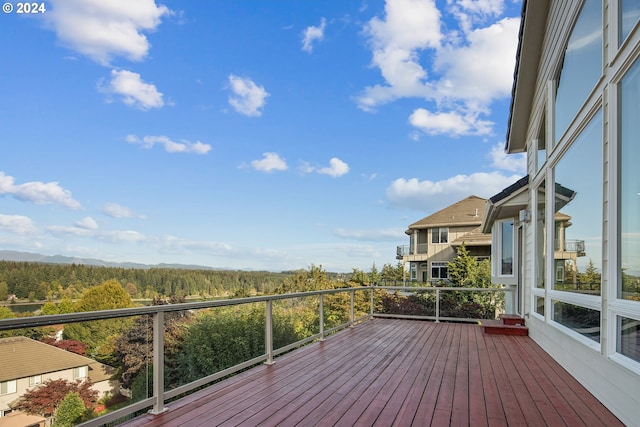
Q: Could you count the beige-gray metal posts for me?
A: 6